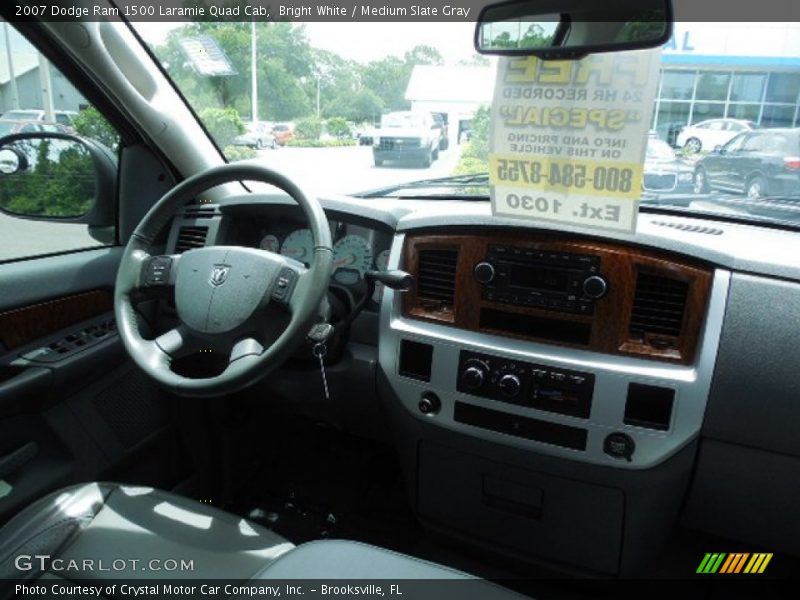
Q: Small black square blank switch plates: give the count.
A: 2